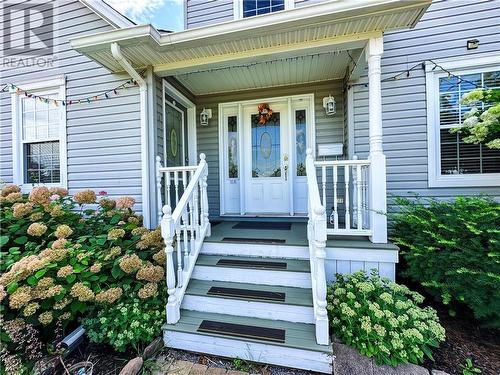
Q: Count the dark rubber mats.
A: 5